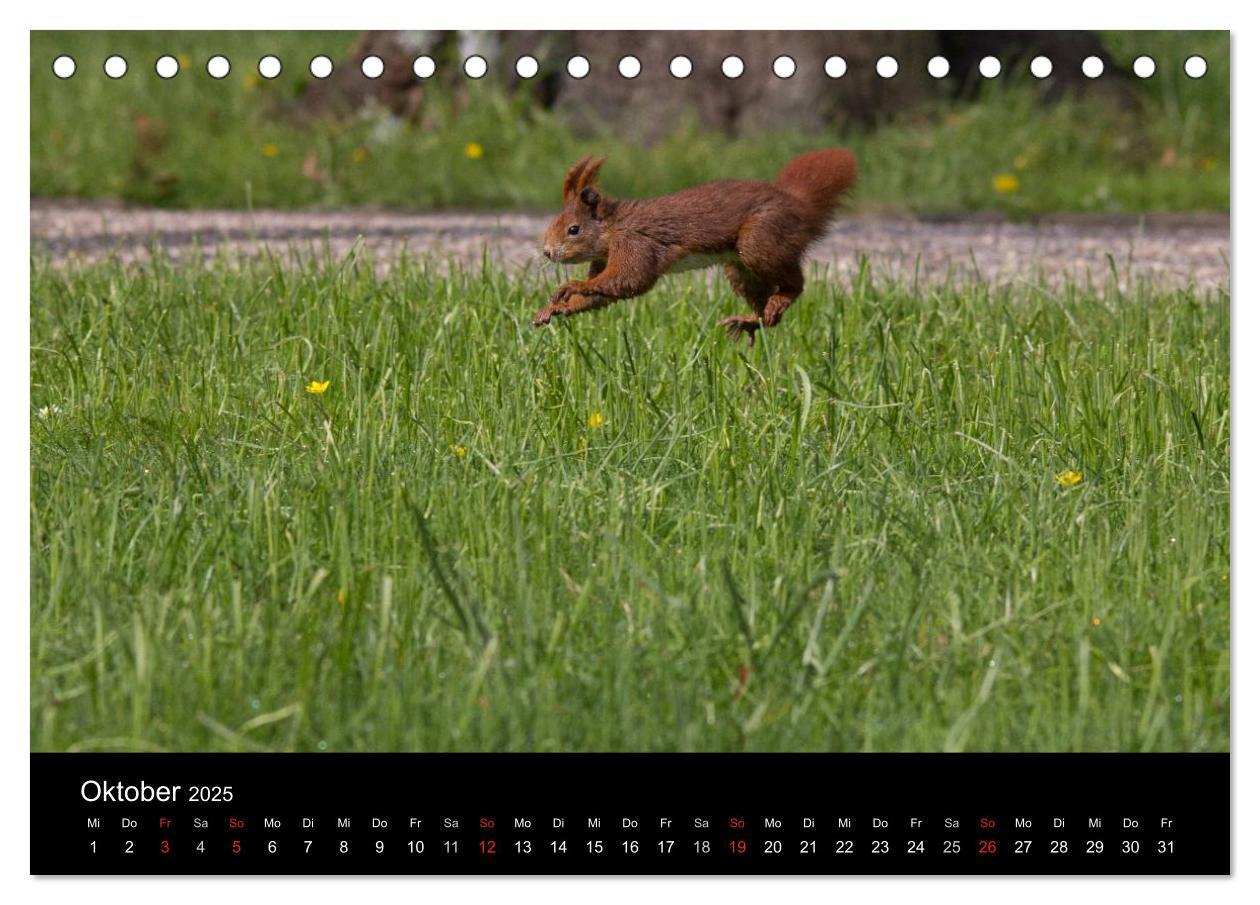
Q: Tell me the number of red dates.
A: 5